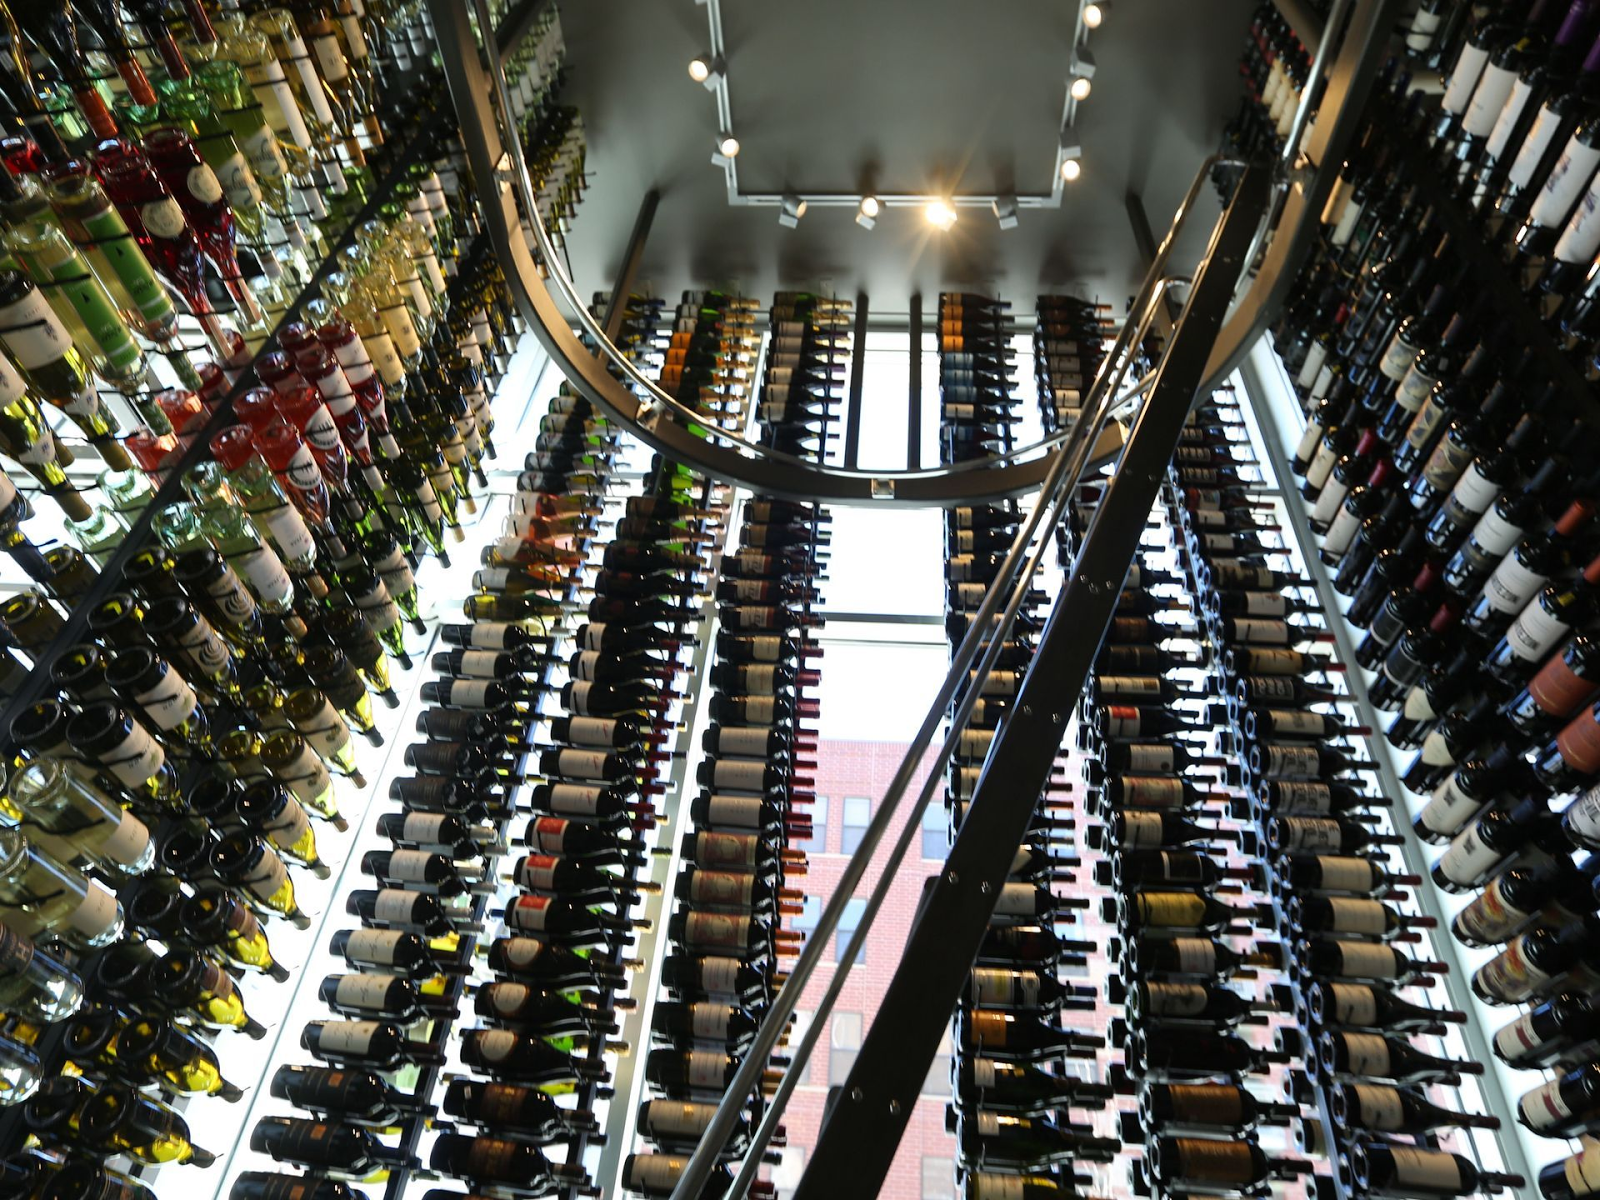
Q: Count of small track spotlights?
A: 9